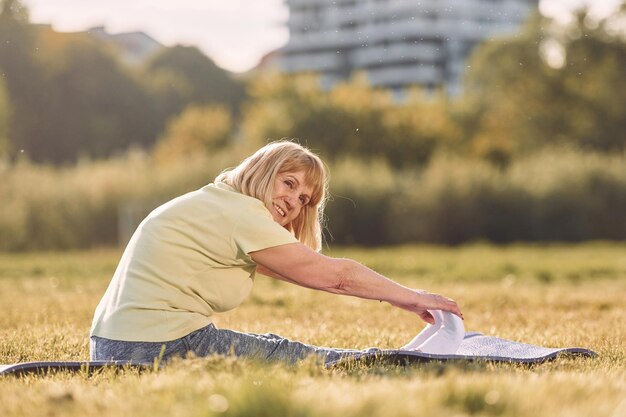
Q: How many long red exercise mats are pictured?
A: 0